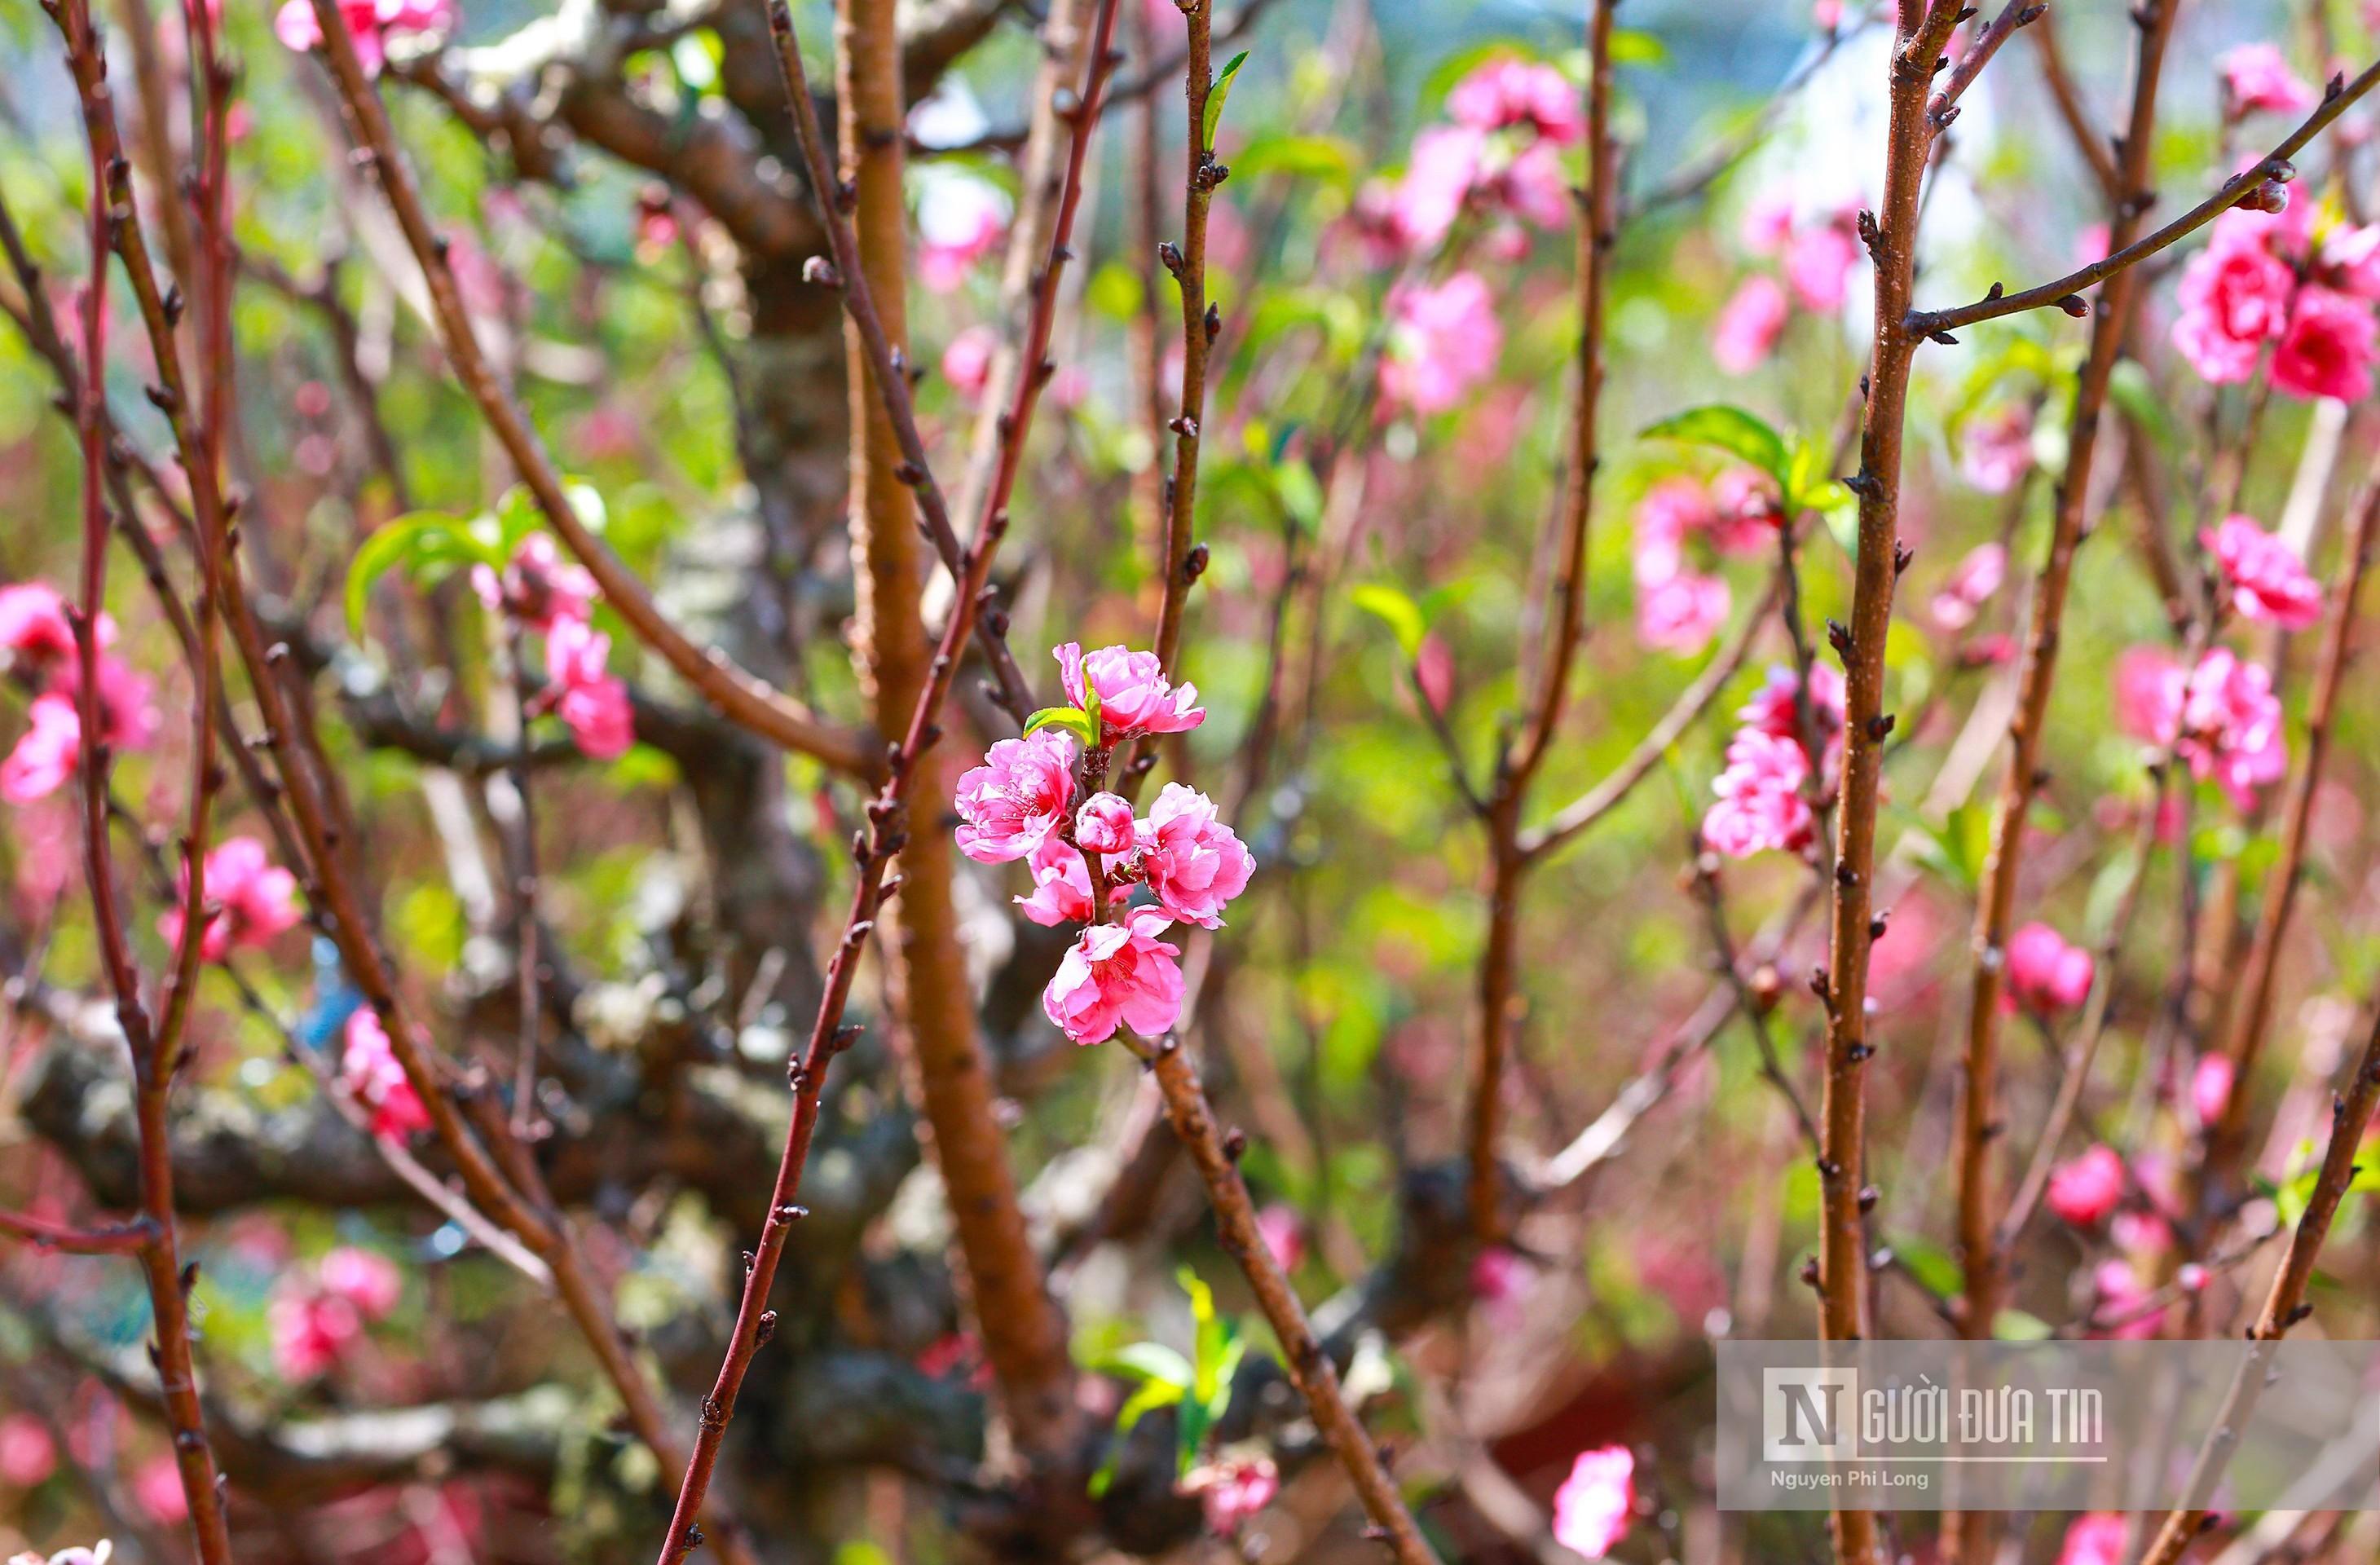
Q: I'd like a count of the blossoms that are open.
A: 5